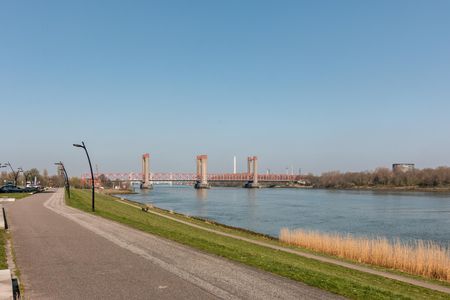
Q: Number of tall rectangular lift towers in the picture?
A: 3